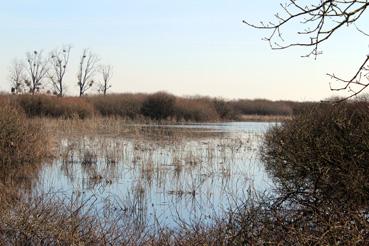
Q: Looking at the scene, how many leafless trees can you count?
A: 5